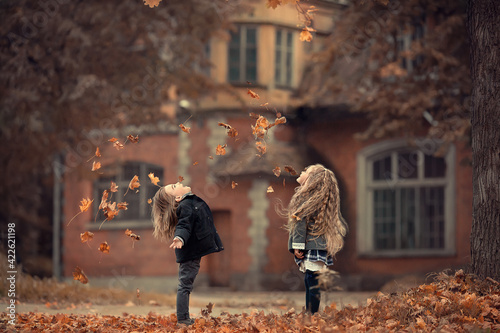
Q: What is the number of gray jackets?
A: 1